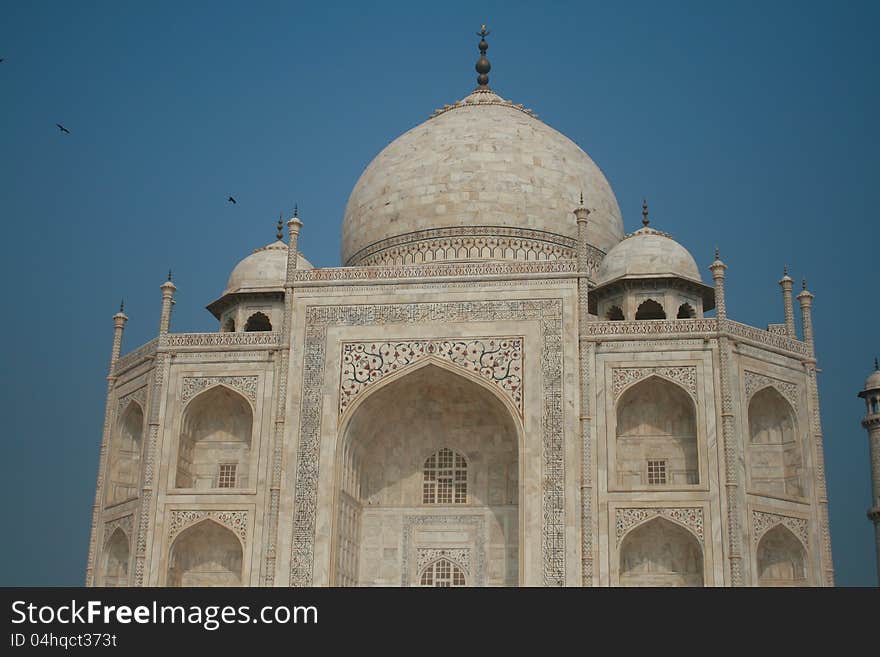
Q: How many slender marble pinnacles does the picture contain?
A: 7